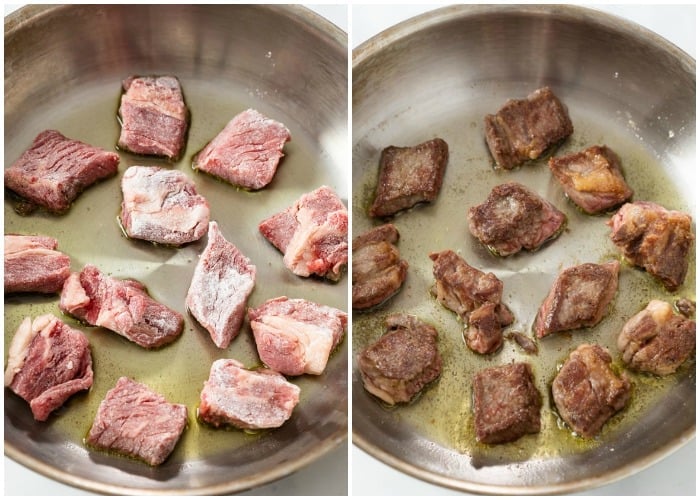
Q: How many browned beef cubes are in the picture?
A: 12